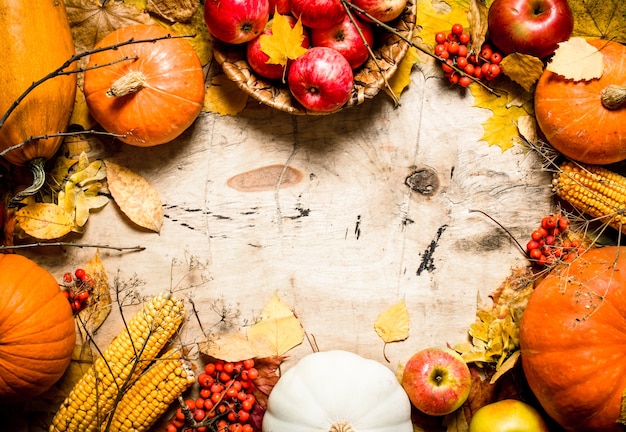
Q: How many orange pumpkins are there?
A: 5